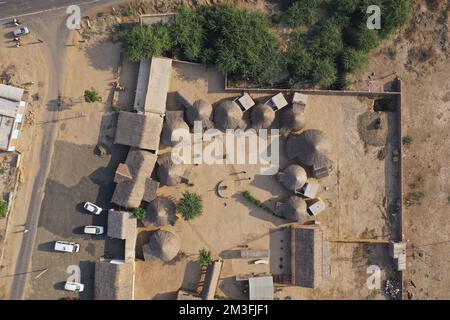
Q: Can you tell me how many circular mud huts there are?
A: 11